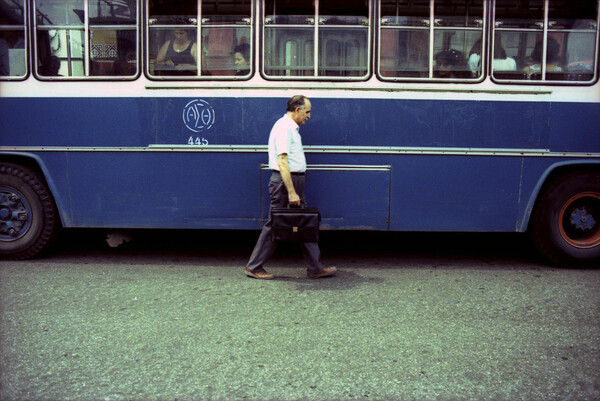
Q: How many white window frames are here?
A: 6